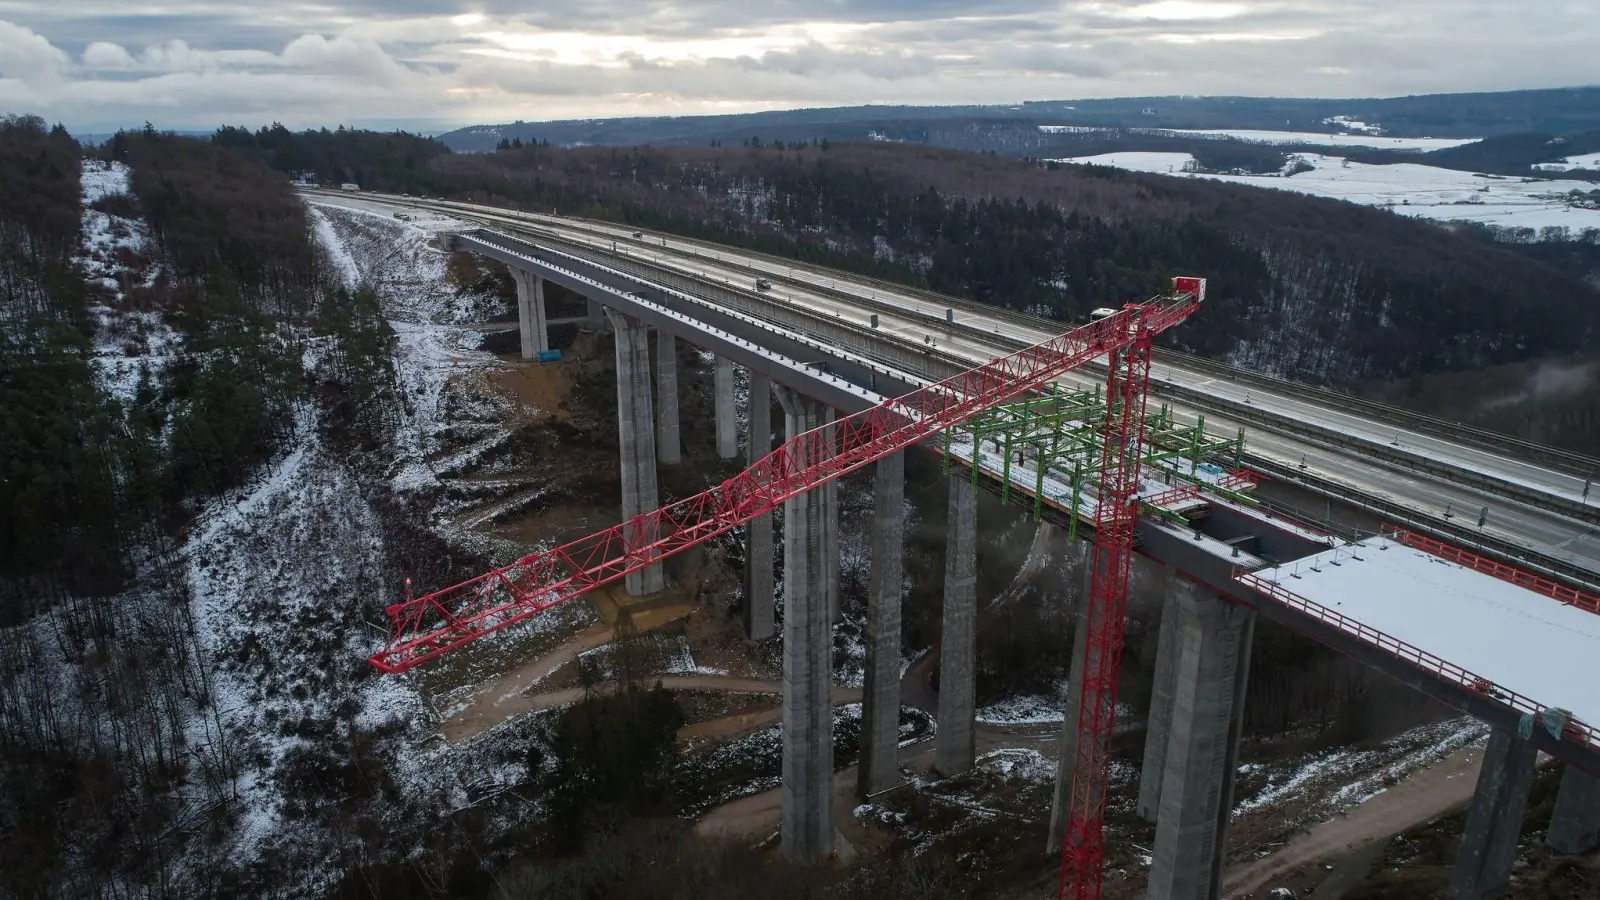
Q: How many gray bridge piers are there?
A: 15